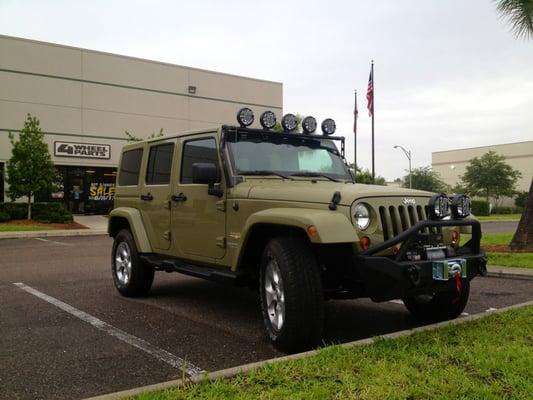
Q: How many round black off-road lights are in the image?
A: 7